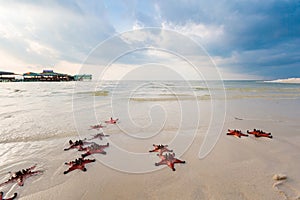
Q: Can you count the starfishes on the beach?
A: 12